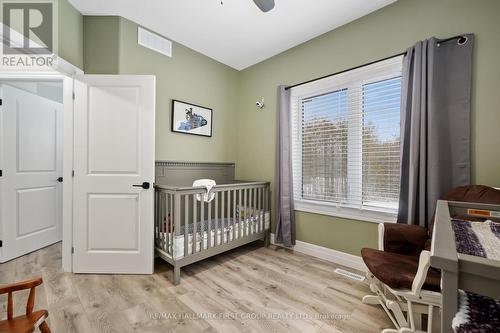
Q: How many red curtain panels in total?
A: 0